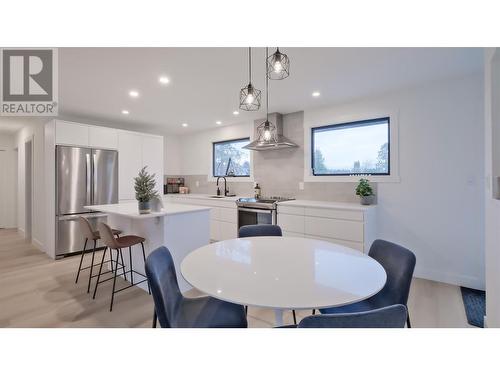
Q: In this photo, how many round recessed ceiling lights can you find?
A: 7